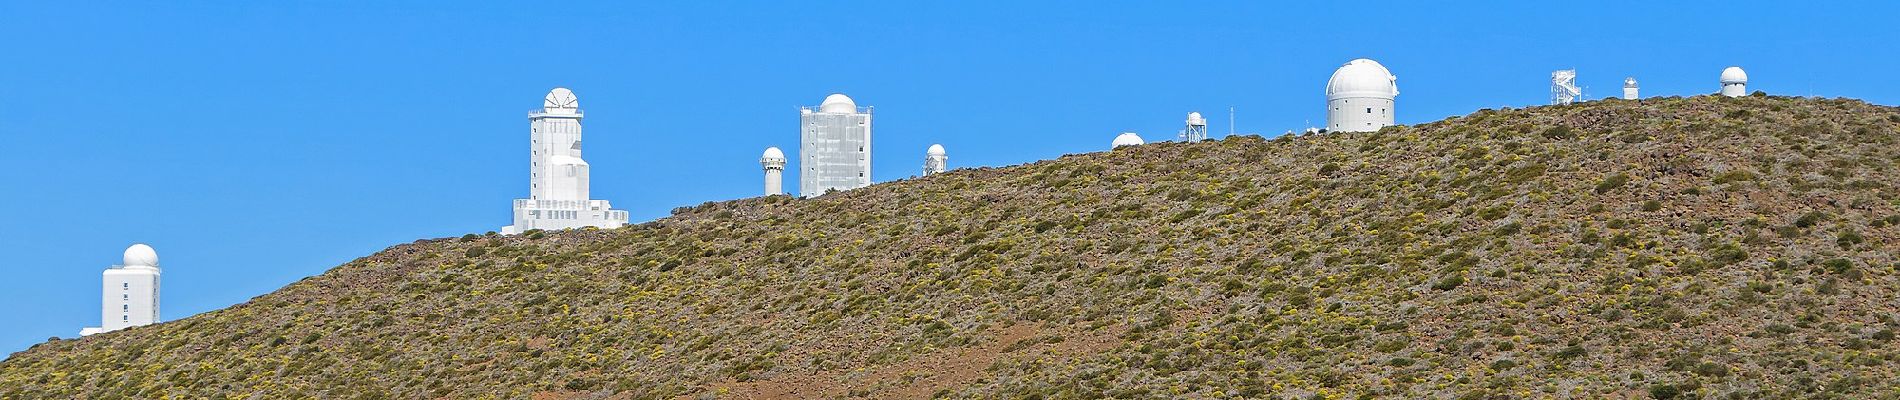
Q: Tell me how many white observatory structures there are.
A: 11